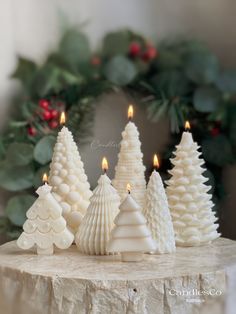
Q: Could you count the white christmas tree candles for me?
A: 7